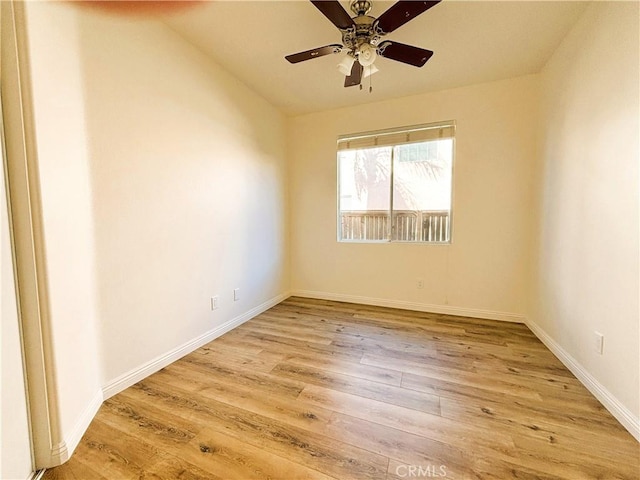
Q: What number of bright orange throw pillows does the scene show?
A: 0